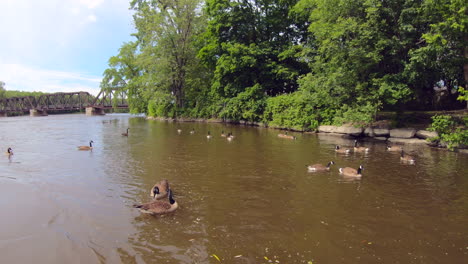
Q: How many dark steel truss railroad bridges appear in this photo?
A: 1